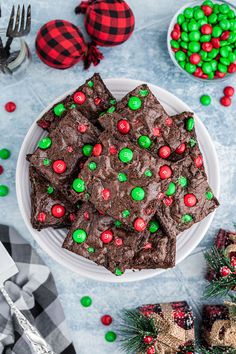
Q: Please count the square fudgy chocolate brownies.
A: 9